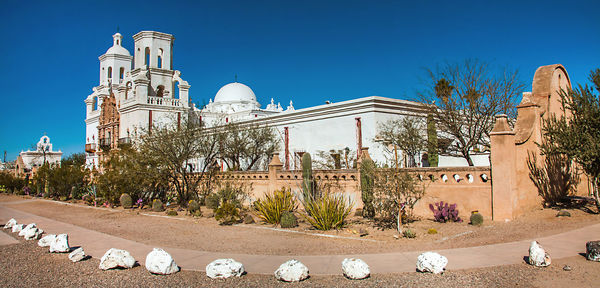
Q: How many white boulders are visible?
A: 14